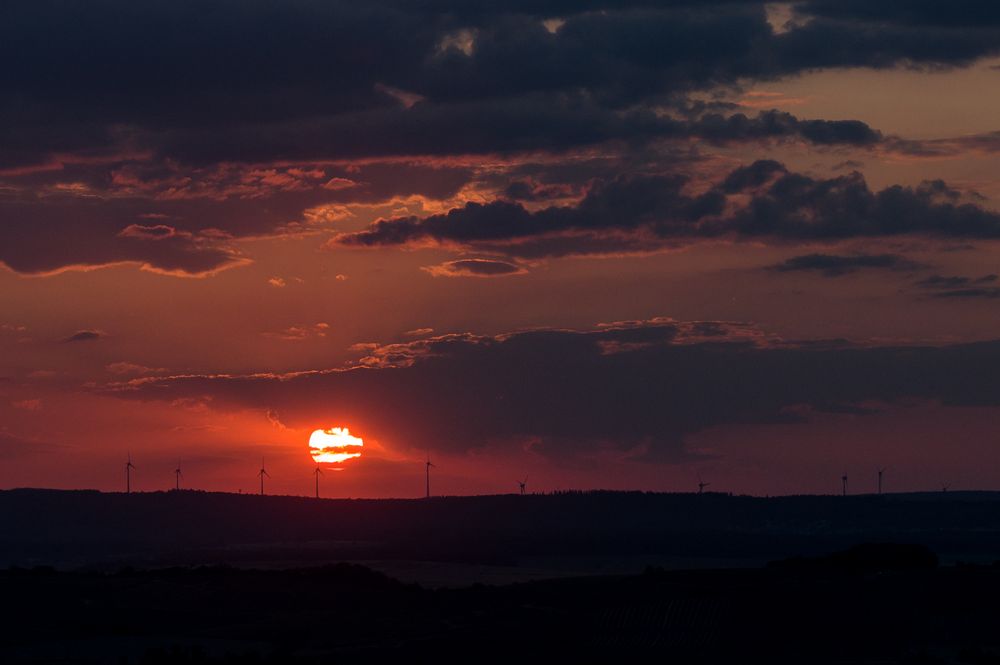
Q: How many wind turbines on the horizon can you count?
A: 10